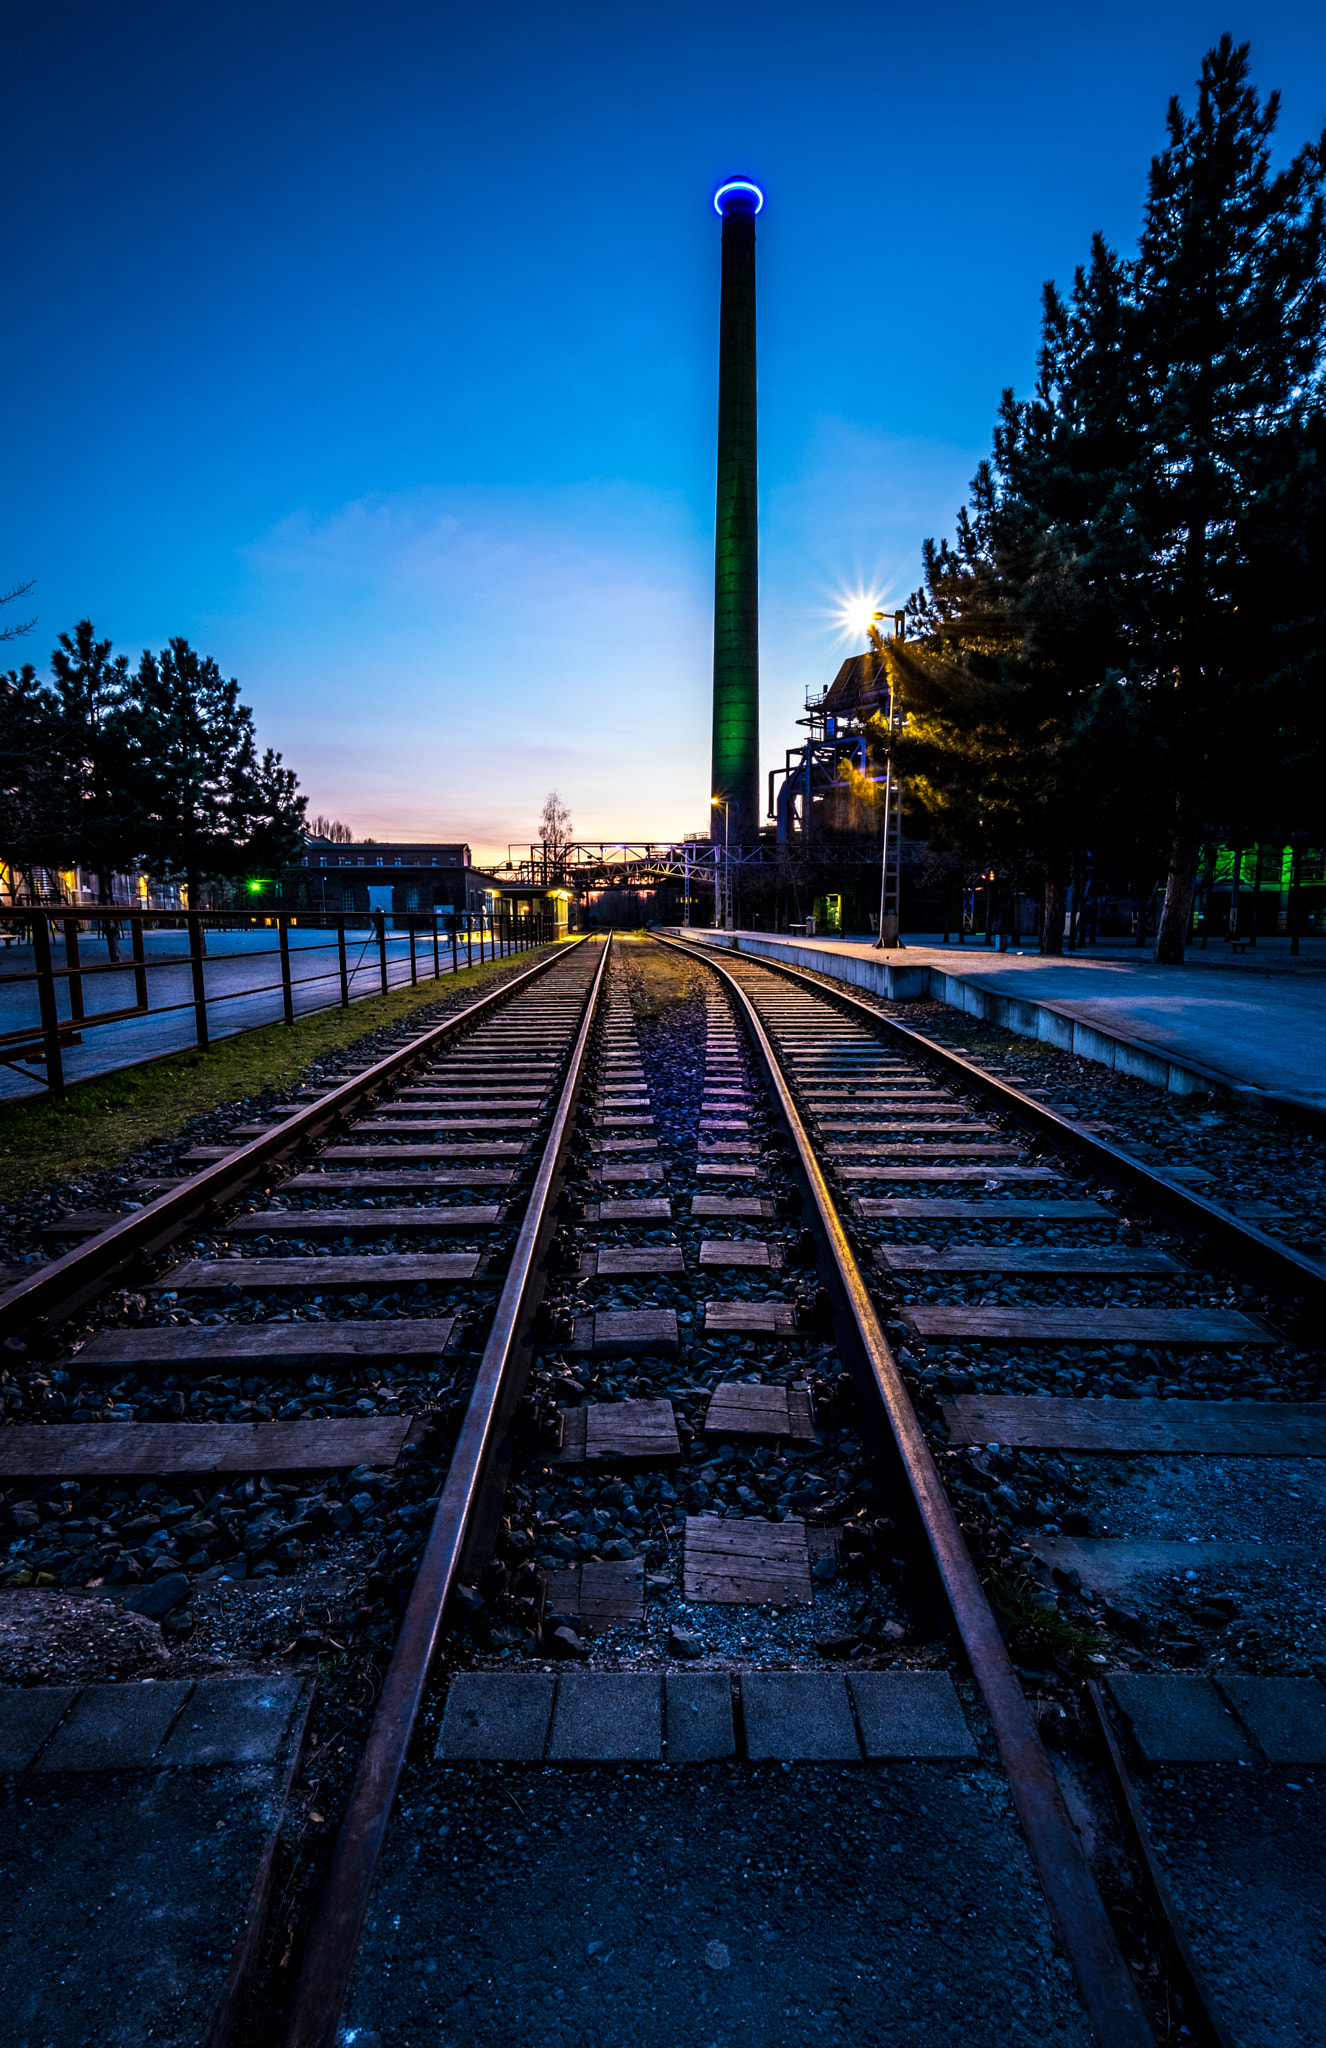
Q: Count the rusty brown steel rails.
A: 4